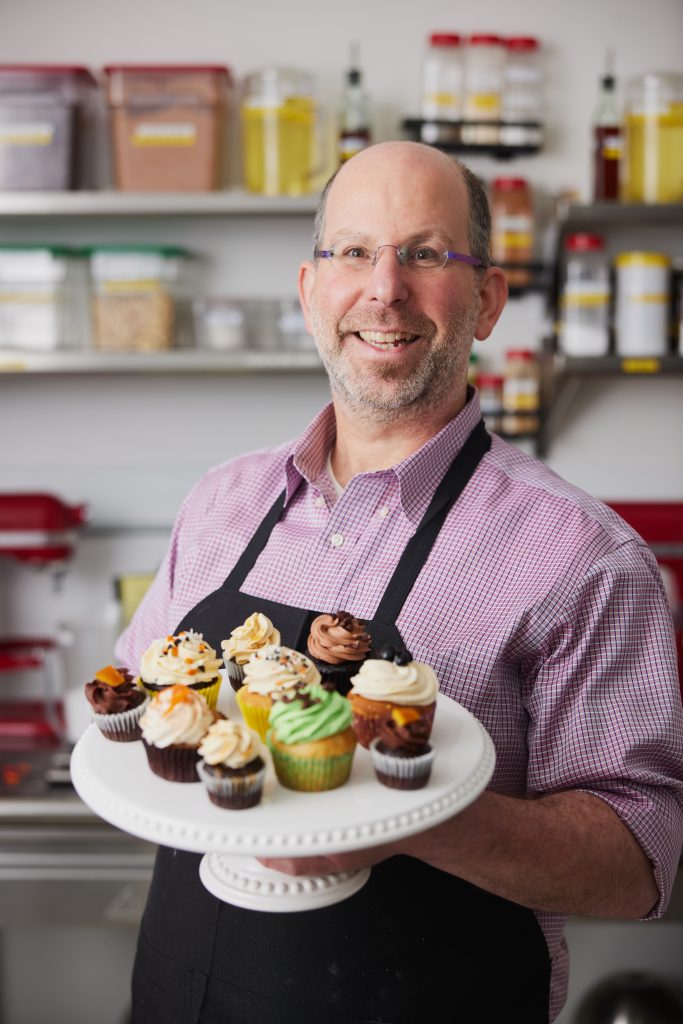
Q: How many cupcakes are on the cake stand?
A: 10